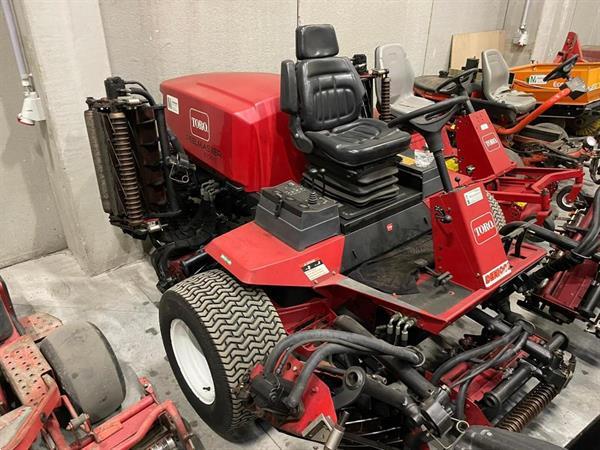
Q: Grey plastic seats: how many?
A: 2